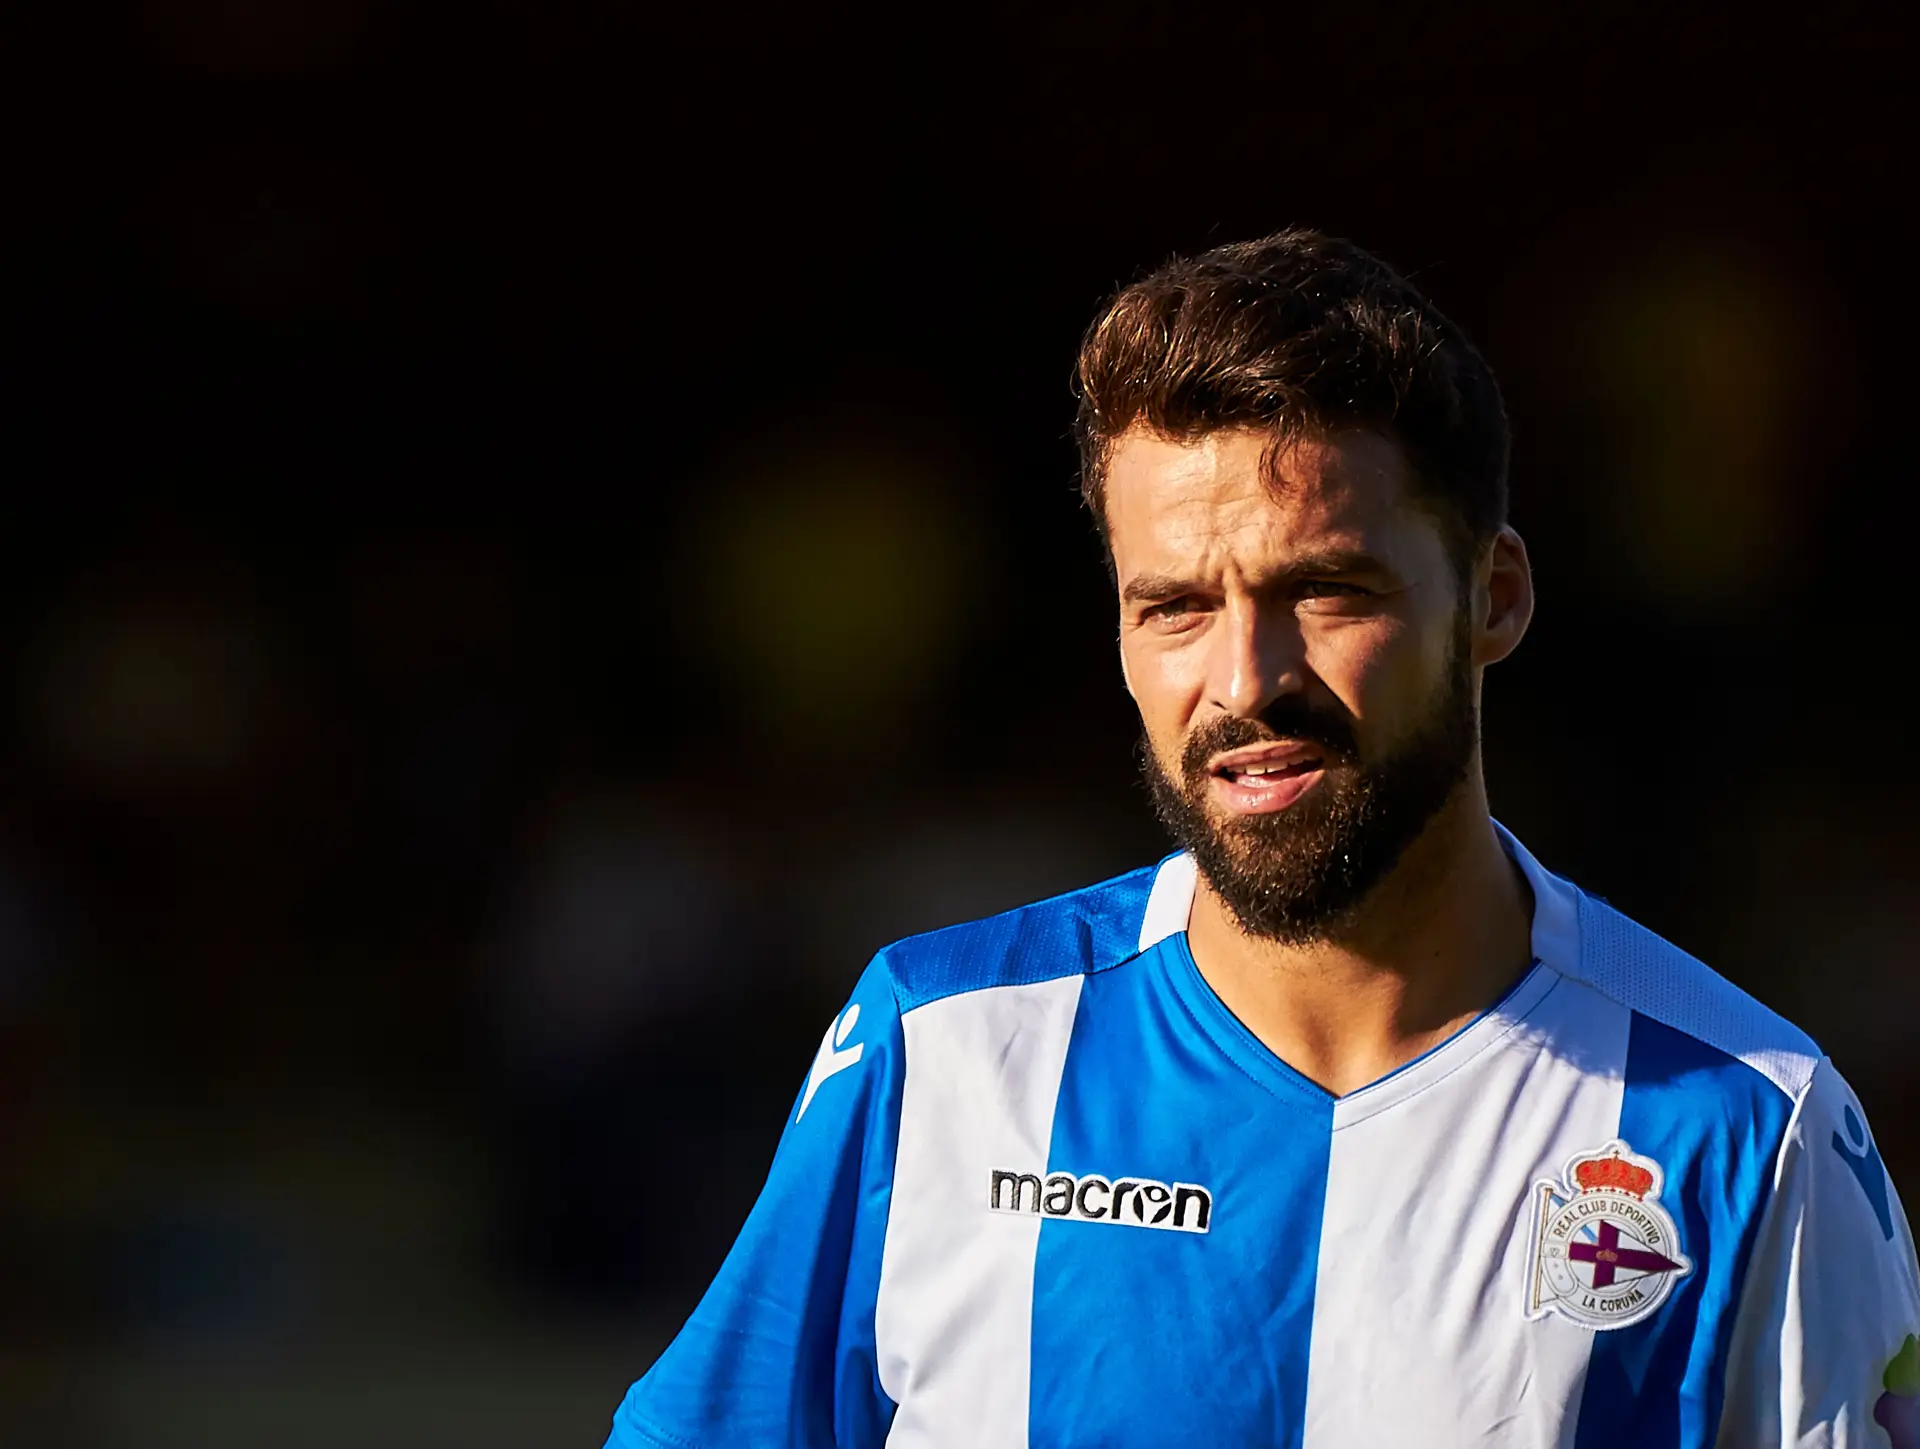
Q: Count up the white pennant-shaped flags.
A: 1